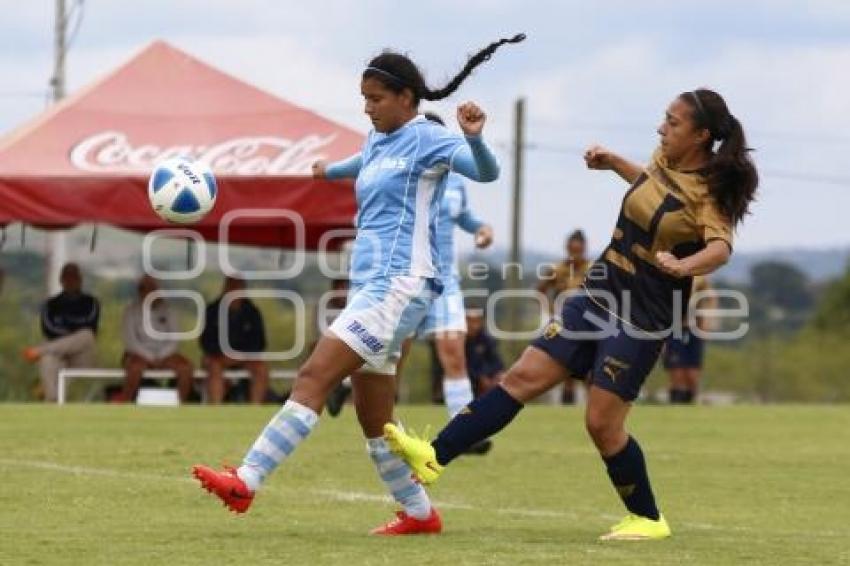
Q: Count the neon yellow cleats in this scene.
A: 2